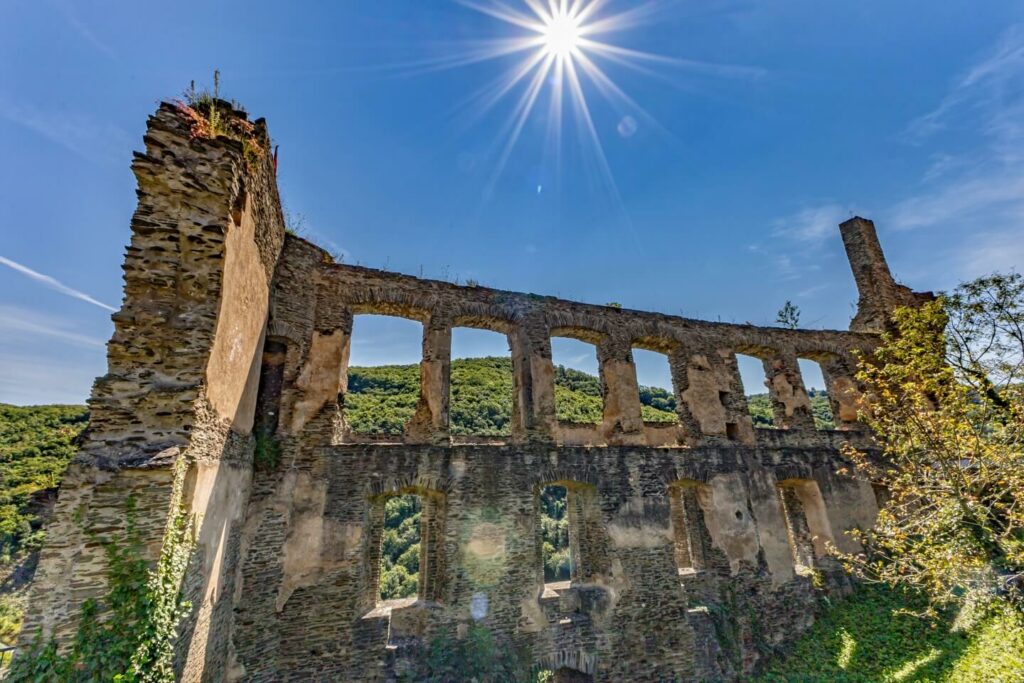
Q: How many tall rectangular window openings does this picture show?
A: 10